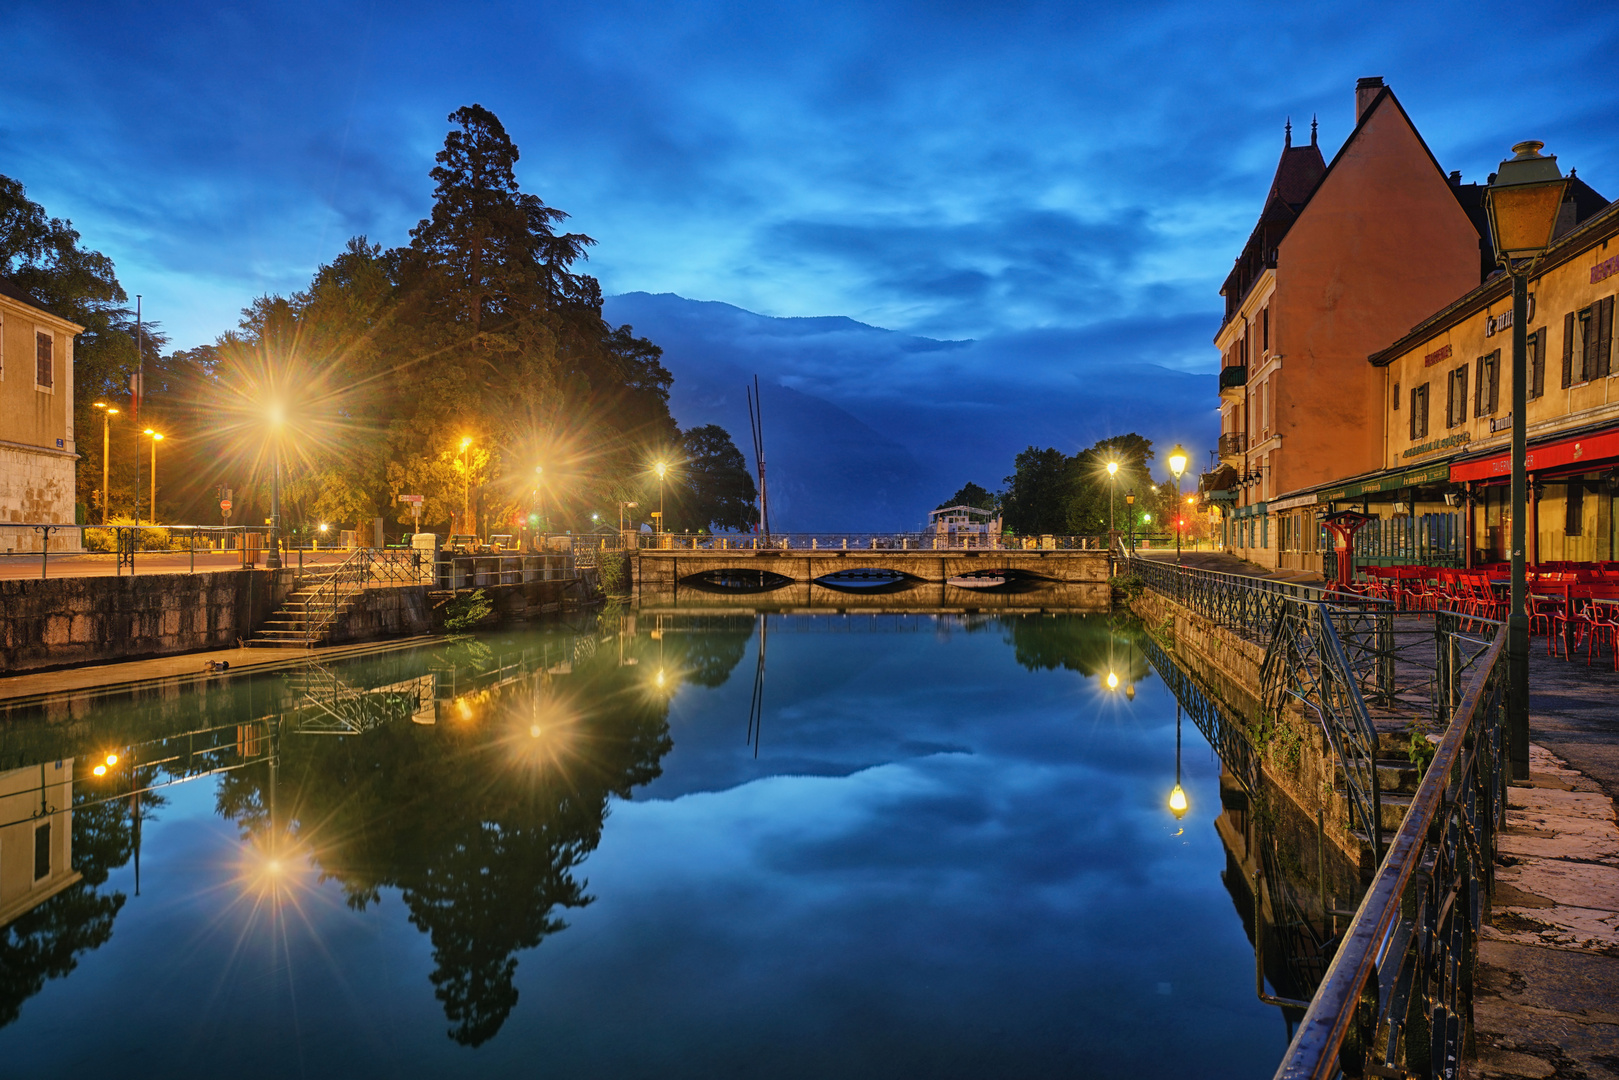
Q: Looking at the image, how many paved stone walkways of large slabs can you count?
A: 1